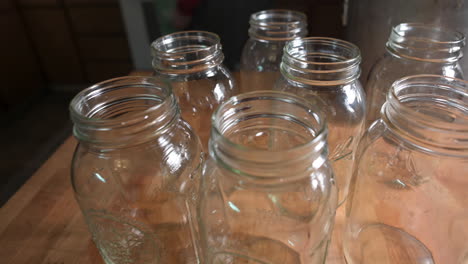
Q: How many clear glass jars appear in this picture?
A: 7